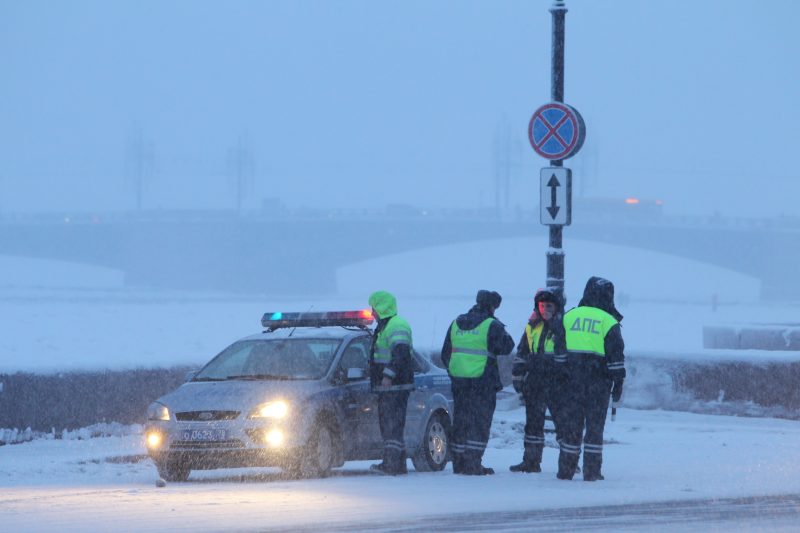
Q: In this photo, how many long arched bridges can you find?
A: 1